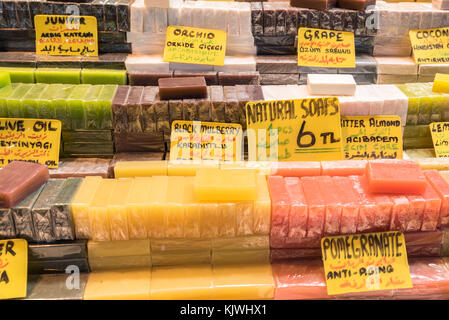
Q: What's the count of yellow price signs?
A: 11